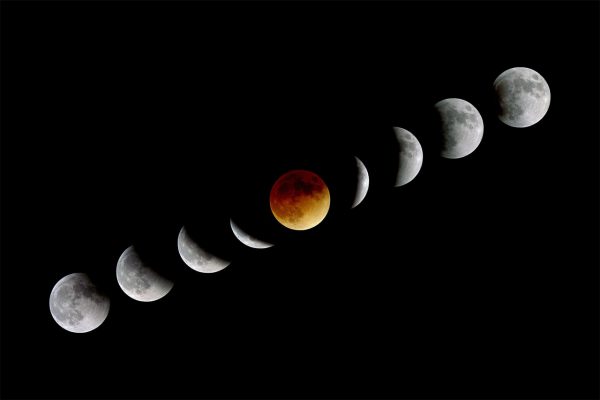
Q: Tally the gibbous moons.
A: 4